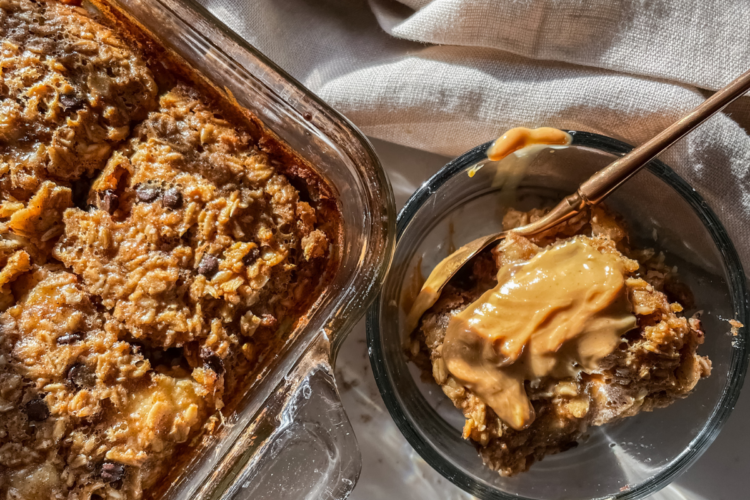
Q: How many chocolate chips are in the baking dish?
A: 11